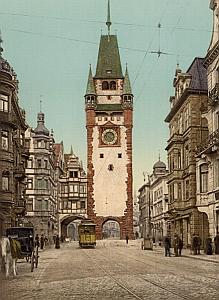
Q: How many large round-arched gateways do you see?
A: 2